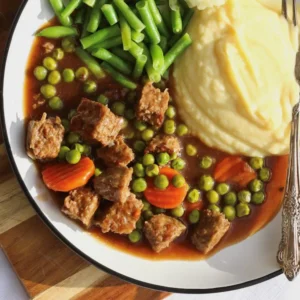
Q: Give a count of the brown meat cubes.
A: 10